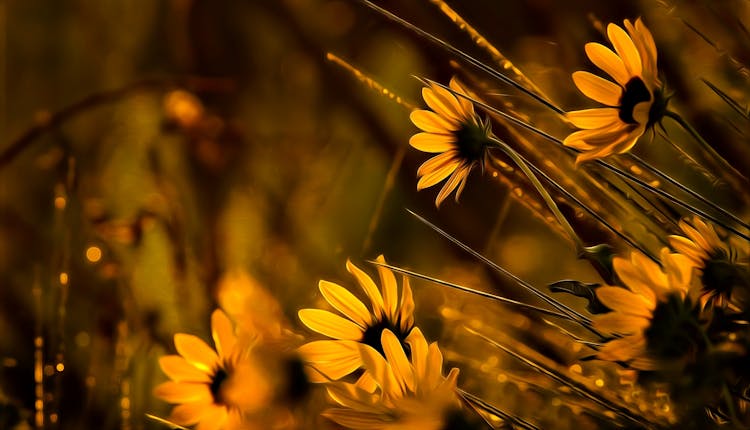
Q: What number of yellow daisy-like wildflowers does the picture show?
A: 7